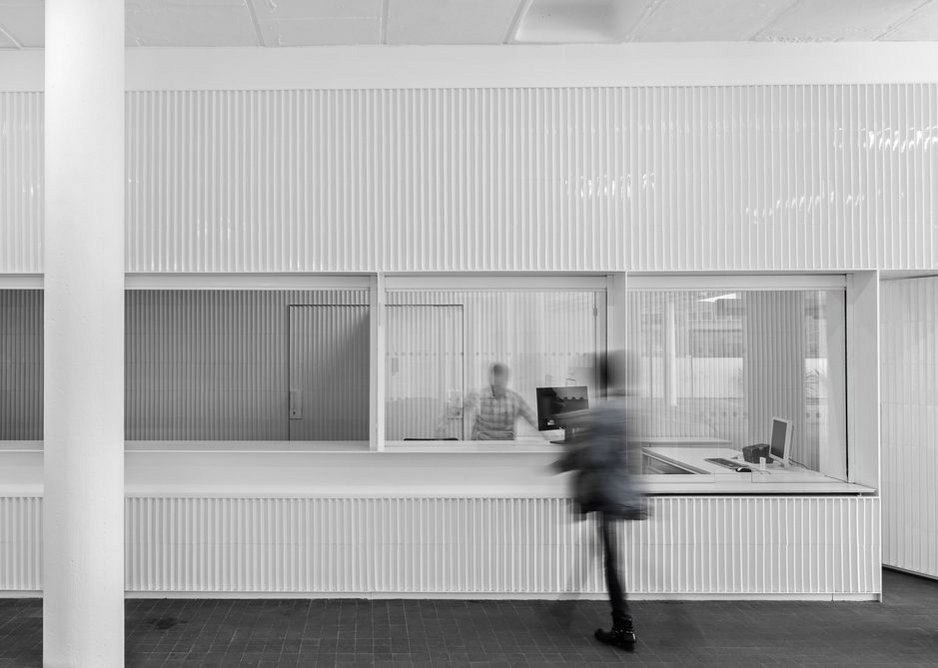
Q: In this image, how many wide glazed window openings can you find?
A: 3